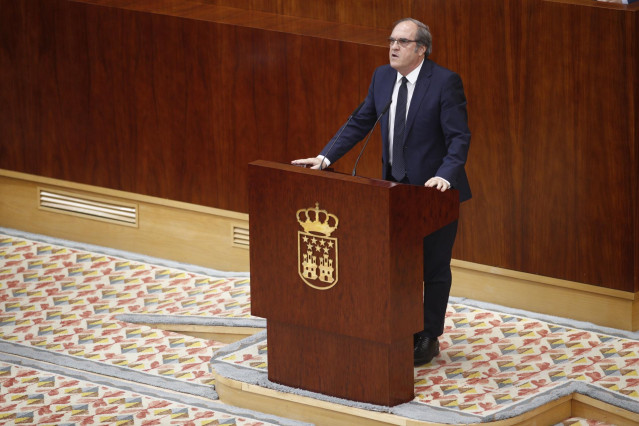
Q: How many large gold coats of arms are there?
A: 1